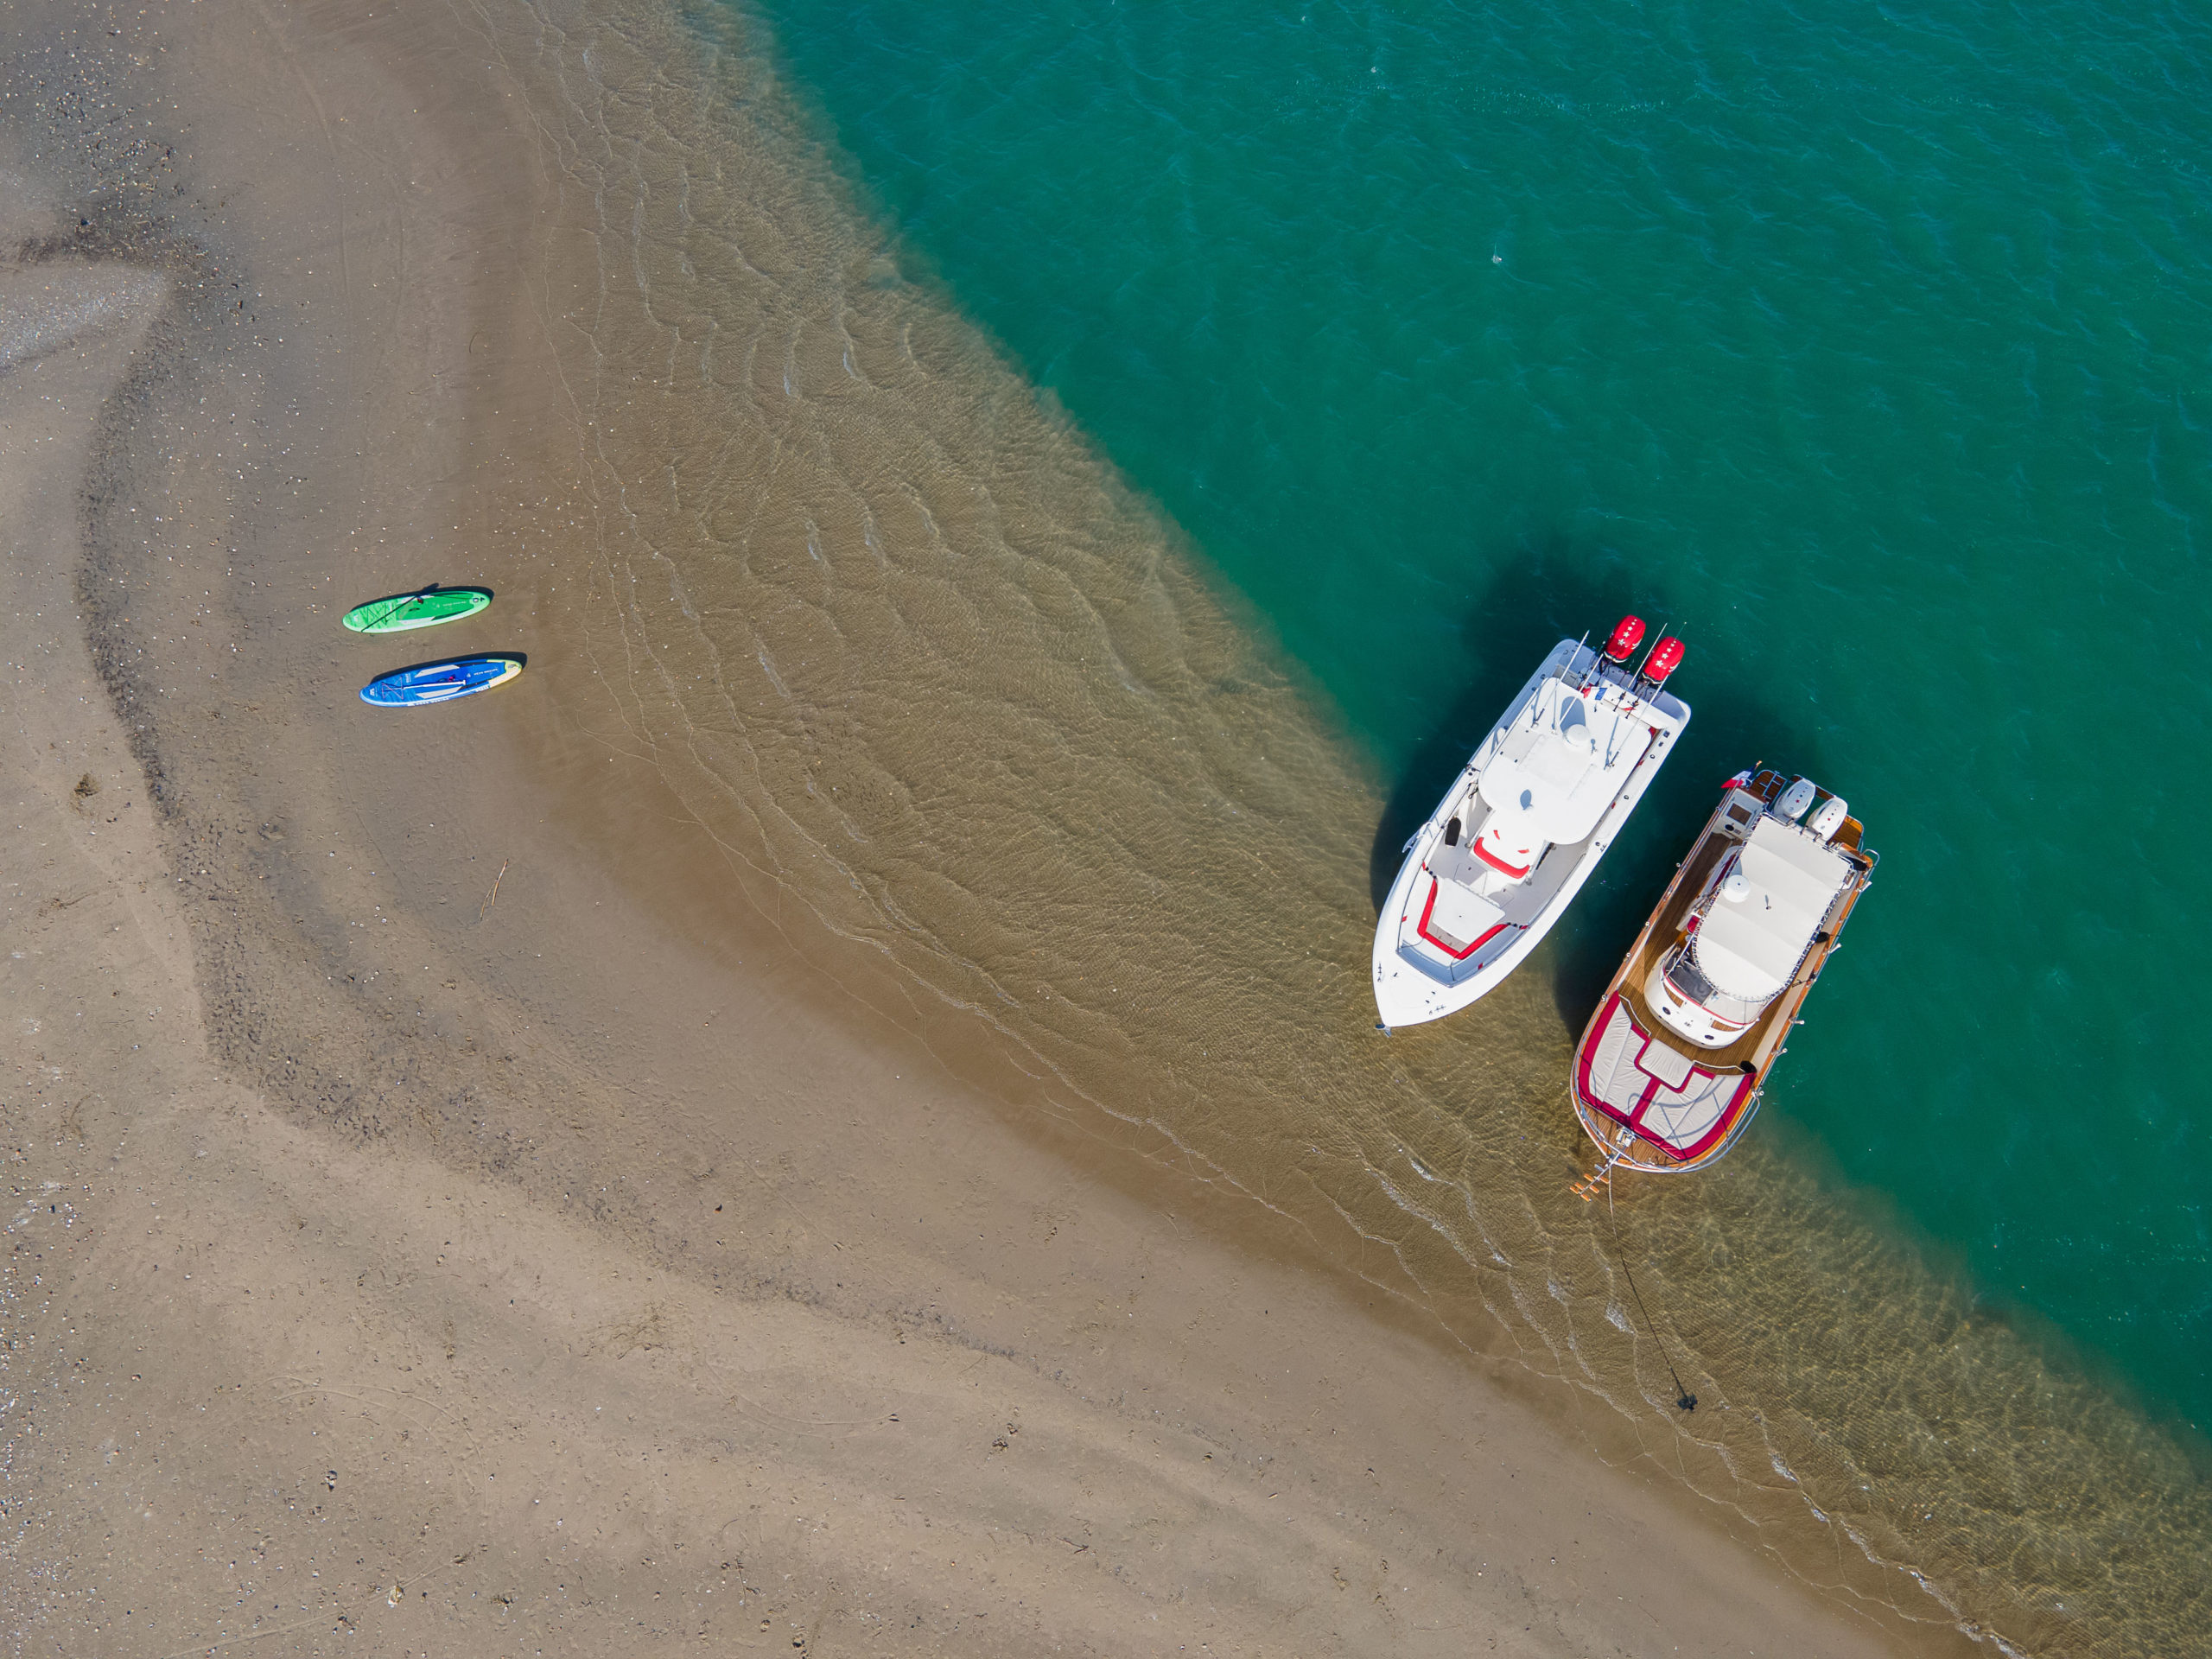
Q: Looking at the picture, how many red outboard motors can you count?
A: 2